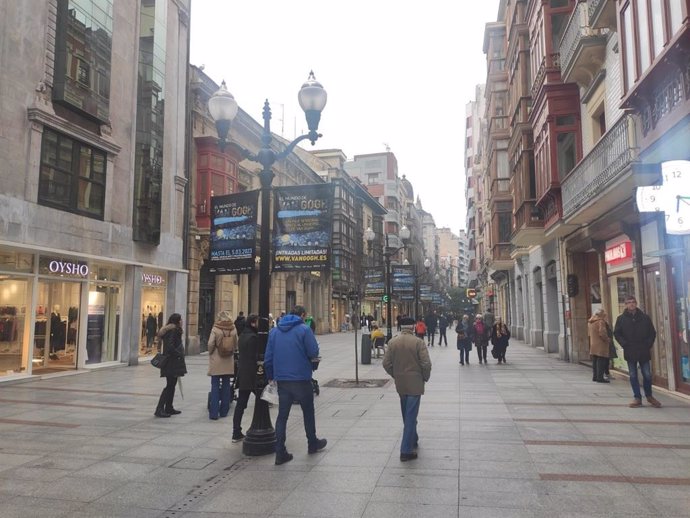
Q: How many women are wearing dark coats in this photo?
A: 4